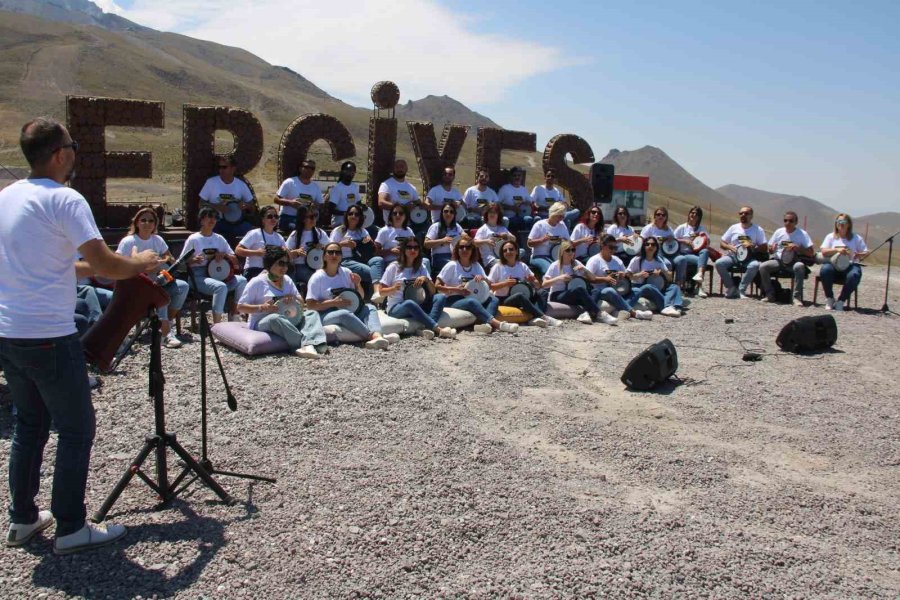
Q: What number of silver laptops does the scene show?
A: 0